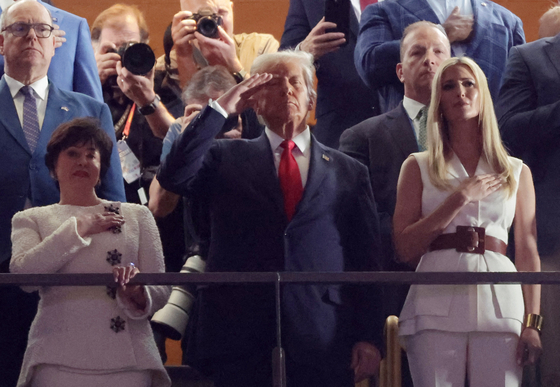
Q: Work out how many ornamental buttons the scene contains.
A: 5